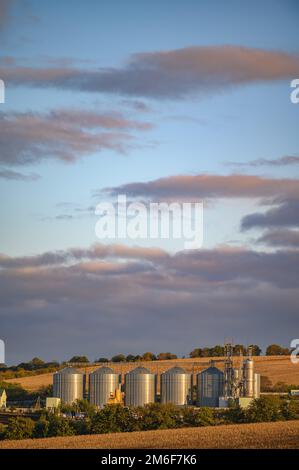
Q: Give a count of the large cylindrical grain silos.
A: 5